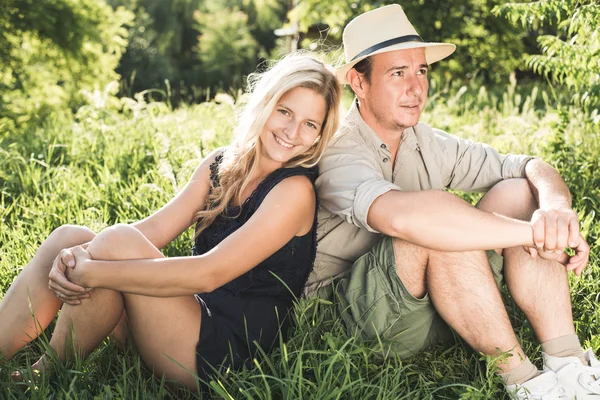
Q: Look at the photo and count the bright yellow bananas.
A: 0